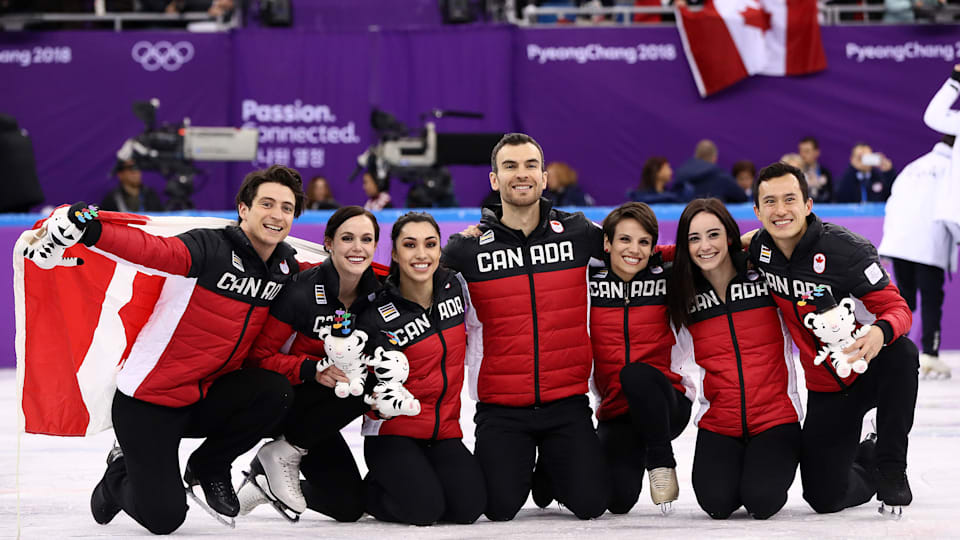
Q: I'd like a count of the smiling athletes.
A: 7